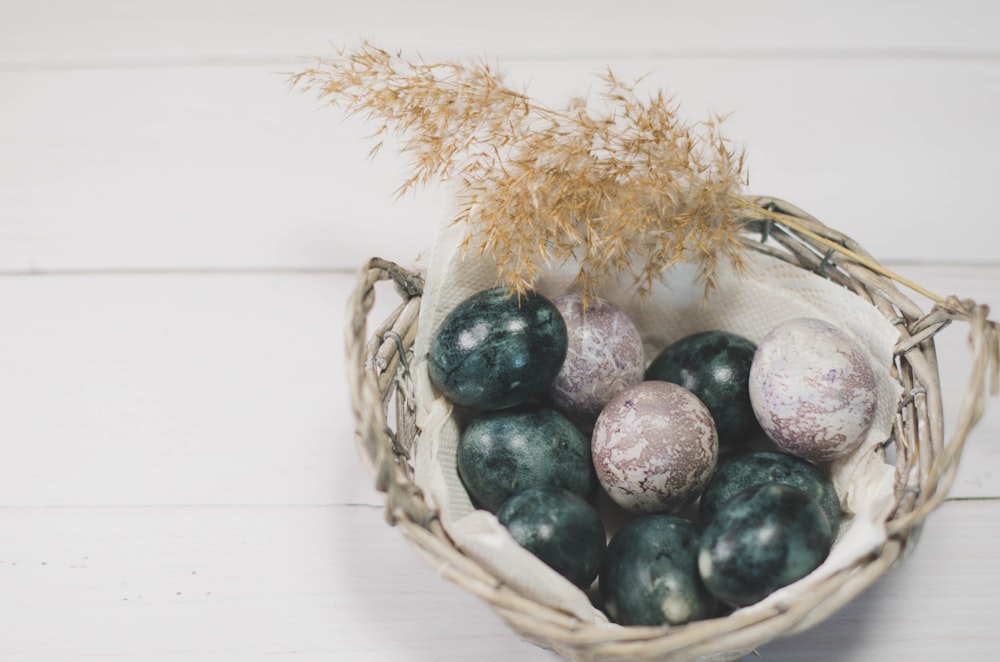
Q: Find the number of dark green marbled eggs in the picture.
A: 7